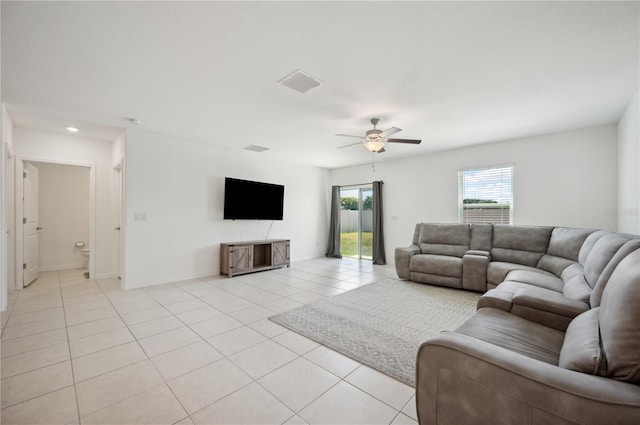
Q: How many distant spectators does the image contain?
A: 0